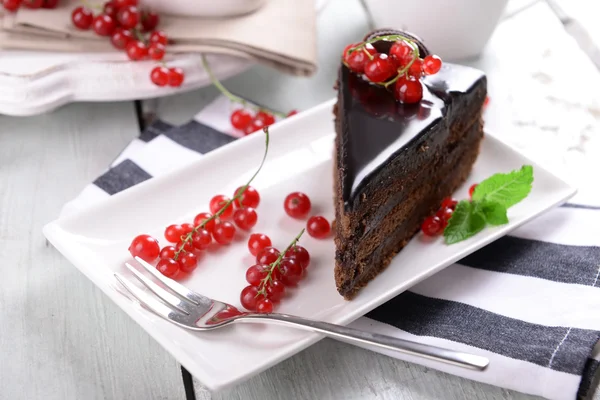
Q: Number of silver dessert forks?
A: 1